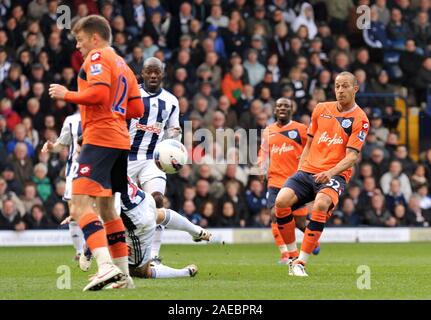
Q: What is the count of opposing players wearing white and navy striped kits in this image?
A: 3